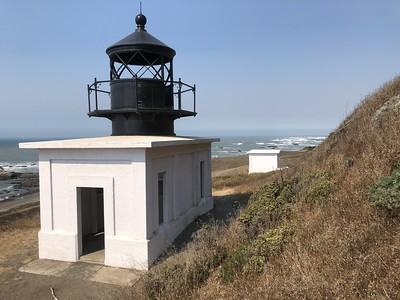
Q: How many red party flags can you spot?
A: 0